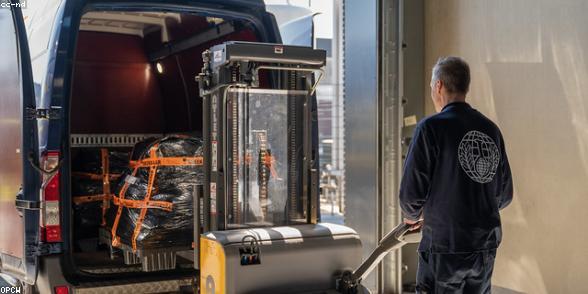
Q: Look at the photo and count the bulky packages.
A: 2